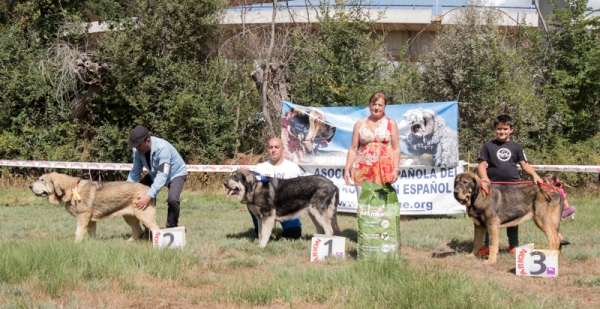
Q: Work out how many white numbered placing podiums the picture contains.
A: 3